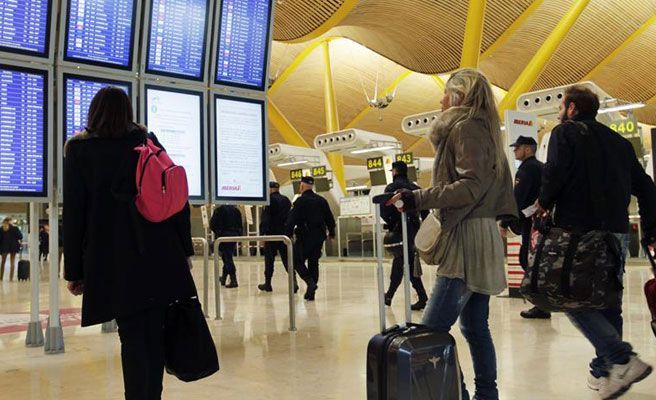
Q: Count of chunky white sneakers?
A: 2